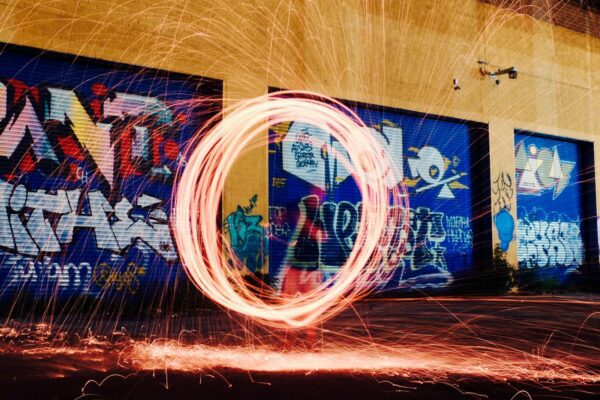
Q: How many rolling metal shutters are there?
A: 3